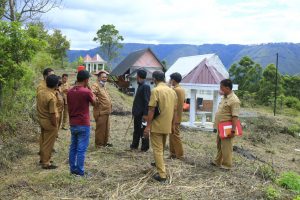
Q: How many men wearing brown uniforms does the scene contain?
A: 8